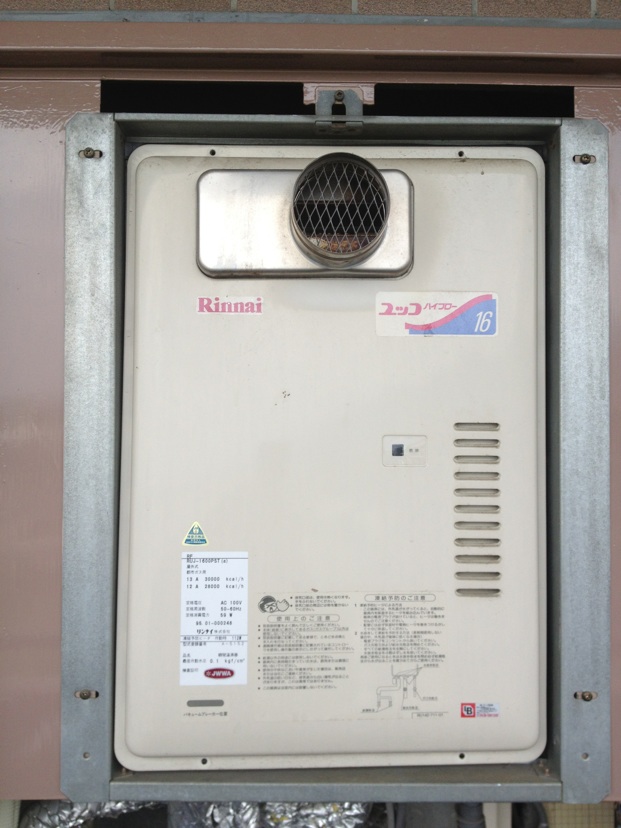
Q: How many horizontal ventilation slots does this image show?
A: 11